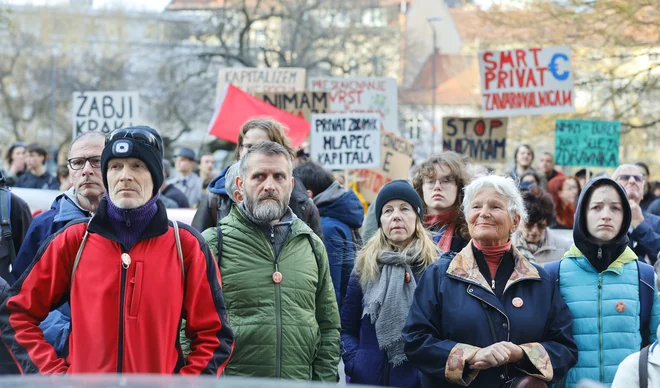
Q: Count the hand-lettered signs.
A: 9